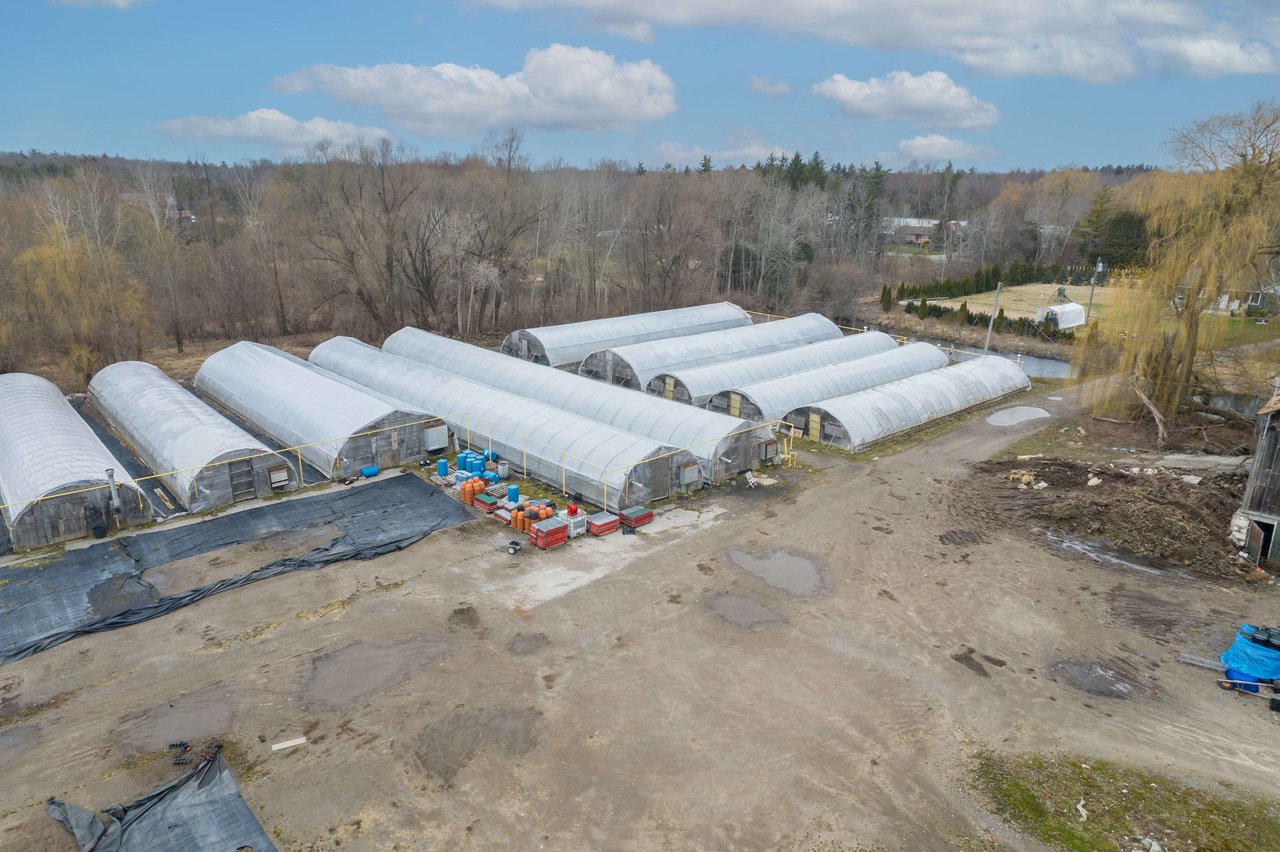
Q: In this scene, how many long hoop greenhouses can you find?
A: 10